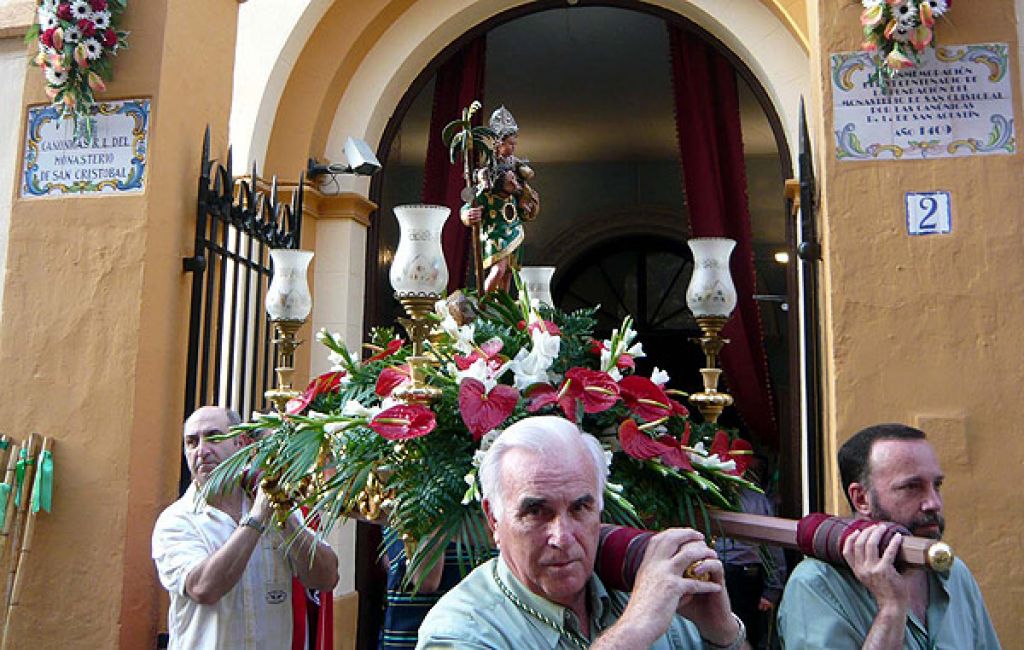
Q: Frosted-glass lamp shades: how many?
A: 4